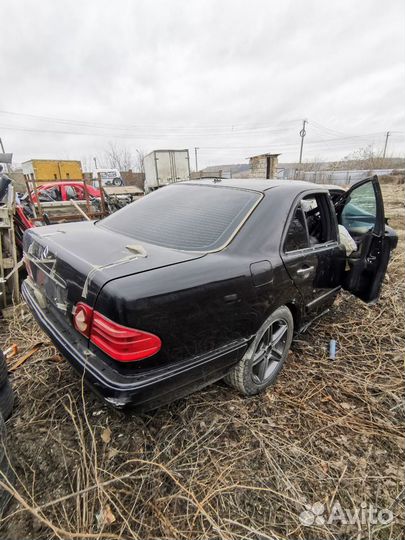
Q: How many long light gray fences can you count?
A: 1